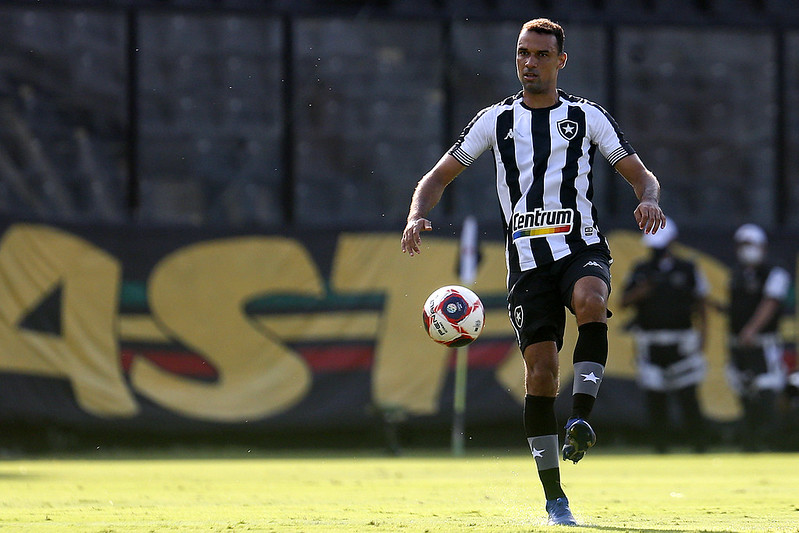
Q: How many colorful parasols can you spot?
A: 0